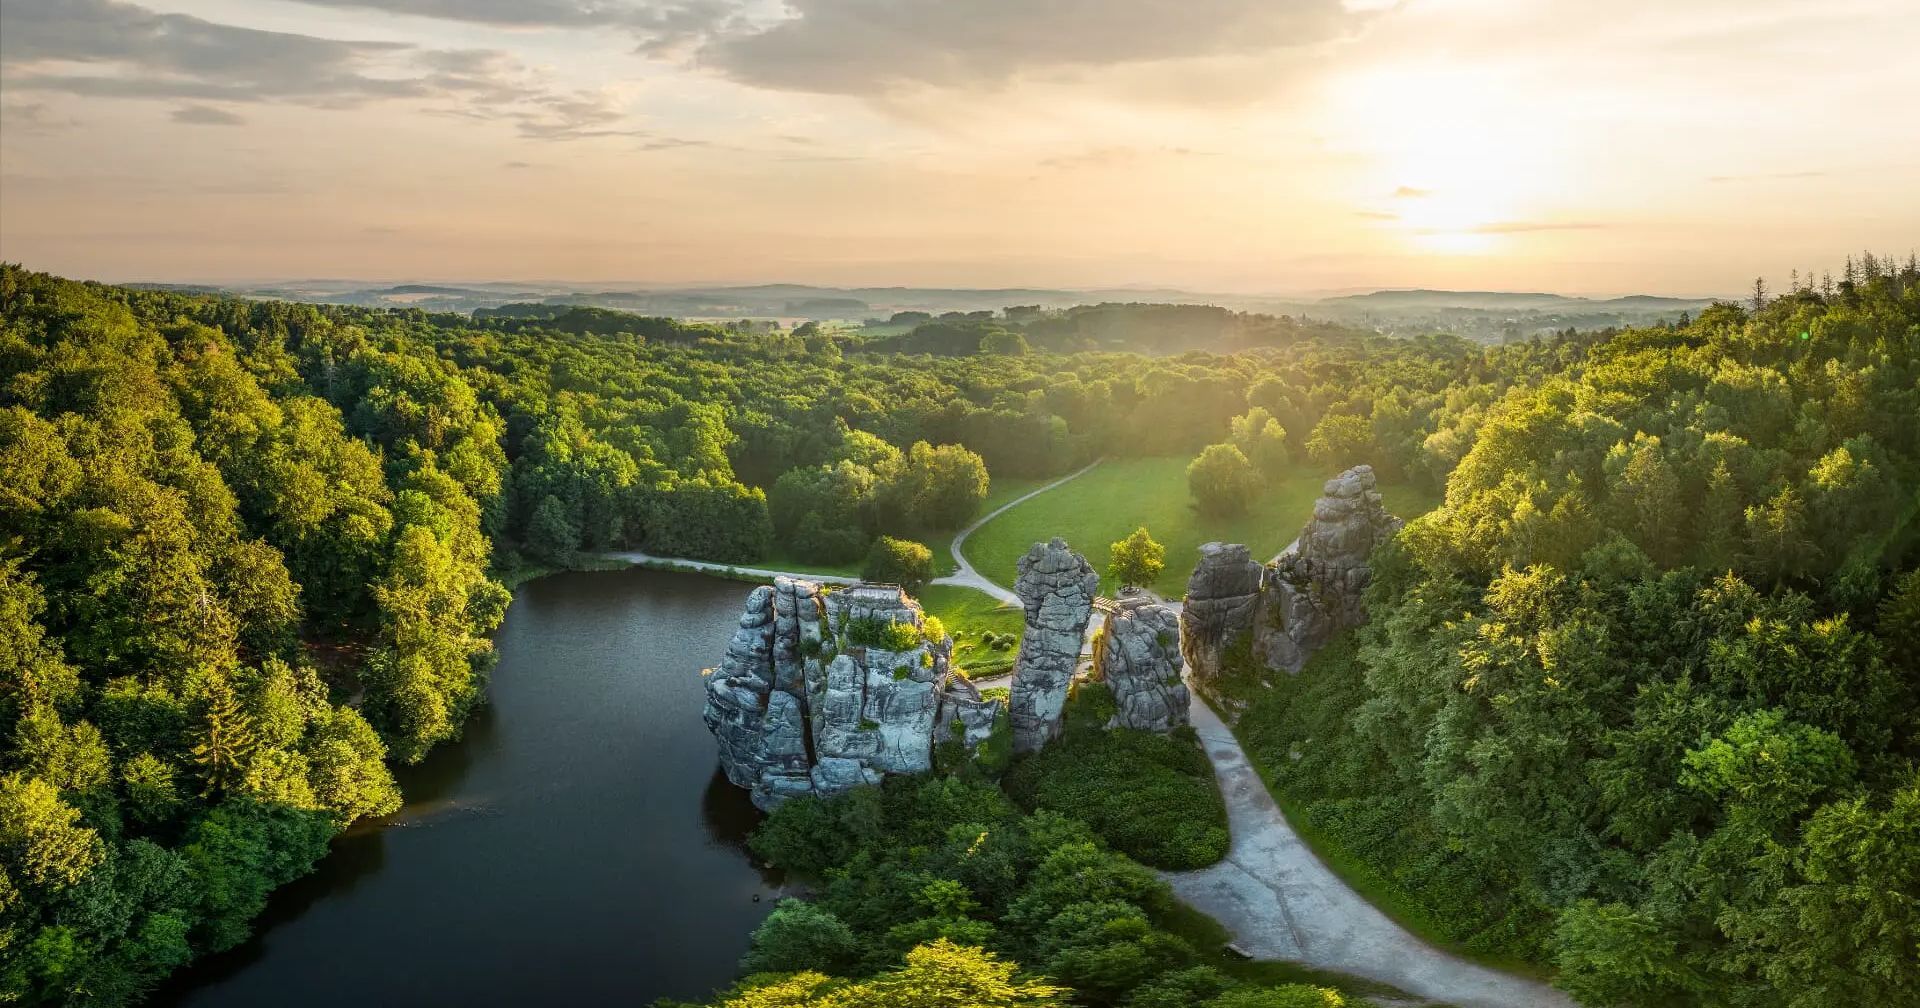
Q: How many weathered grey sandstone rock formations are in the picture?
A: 5